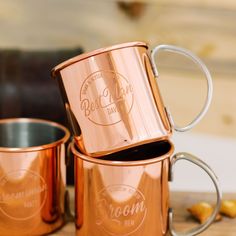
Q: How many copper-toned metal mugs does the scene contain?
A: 3